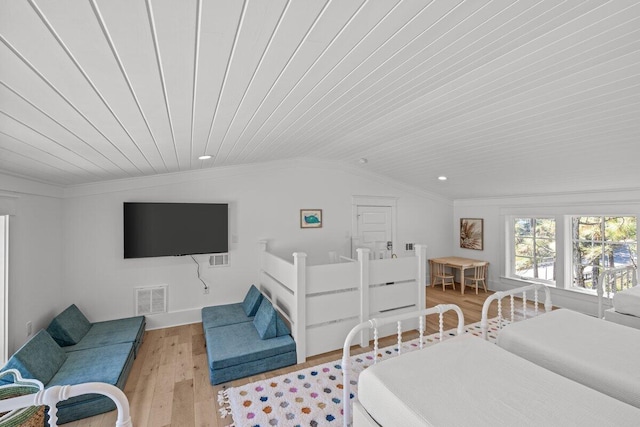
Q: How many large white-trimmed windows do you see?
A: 2